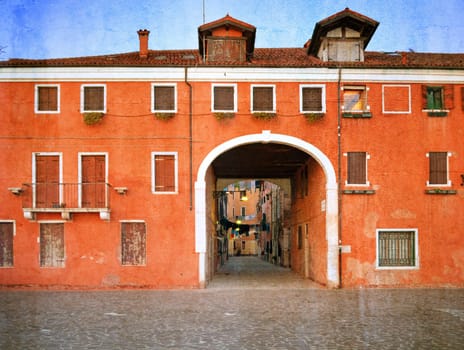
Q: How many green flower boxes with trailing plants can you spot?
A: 5